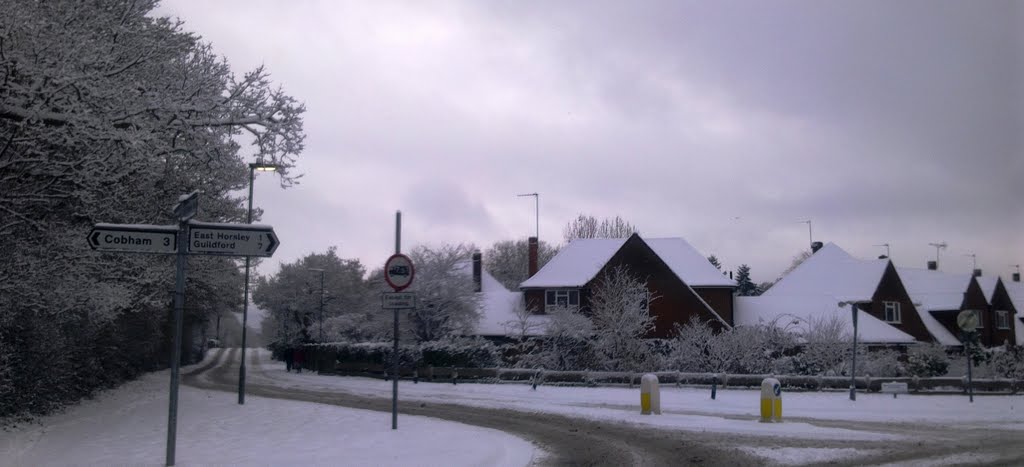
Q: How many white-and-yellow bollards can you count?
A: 2